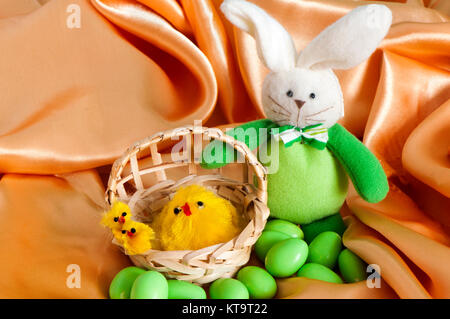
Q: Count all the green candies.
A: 11